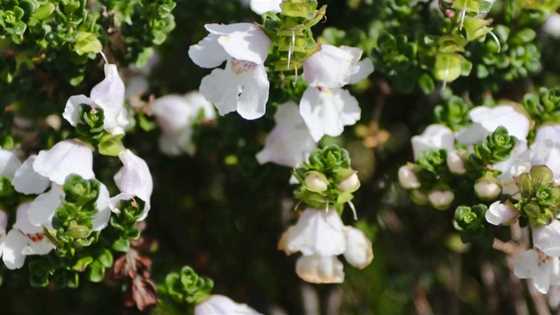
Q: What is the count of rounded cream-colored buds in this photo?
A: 6